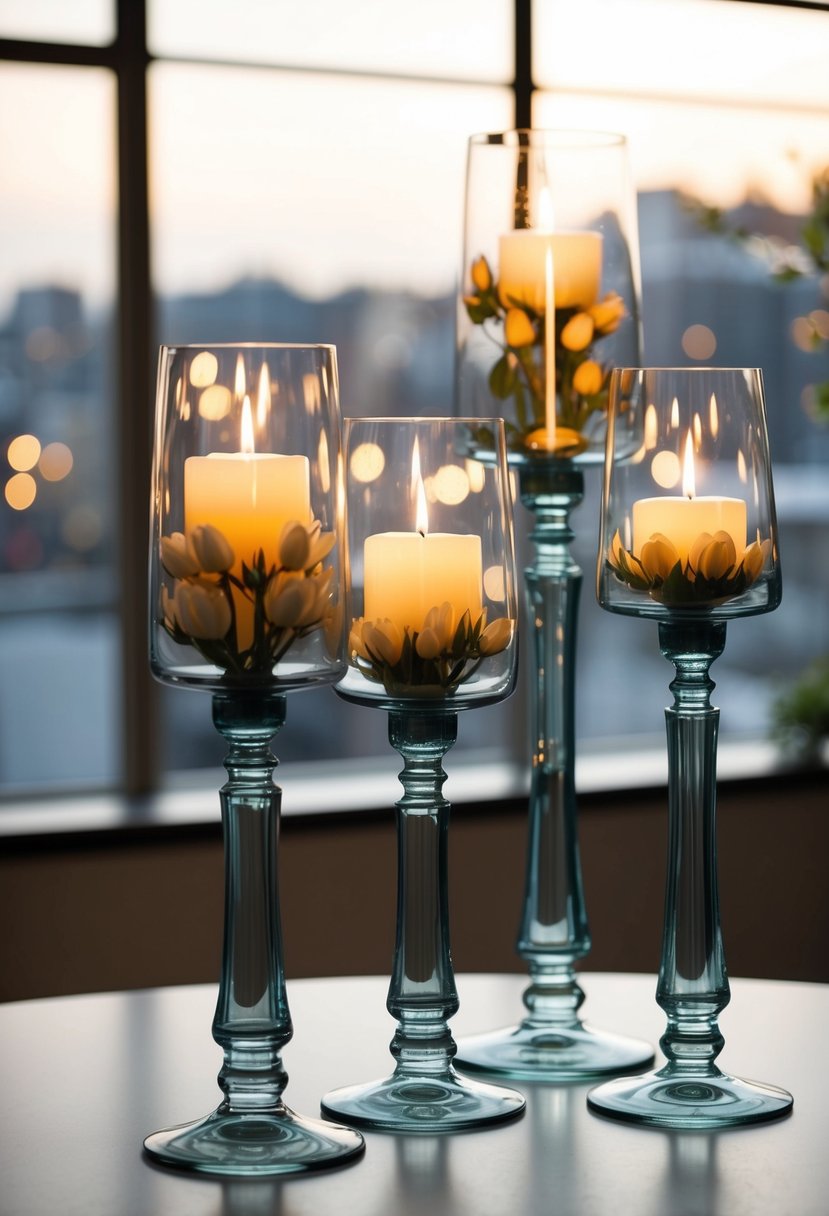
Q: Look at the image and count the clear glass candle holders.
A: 4